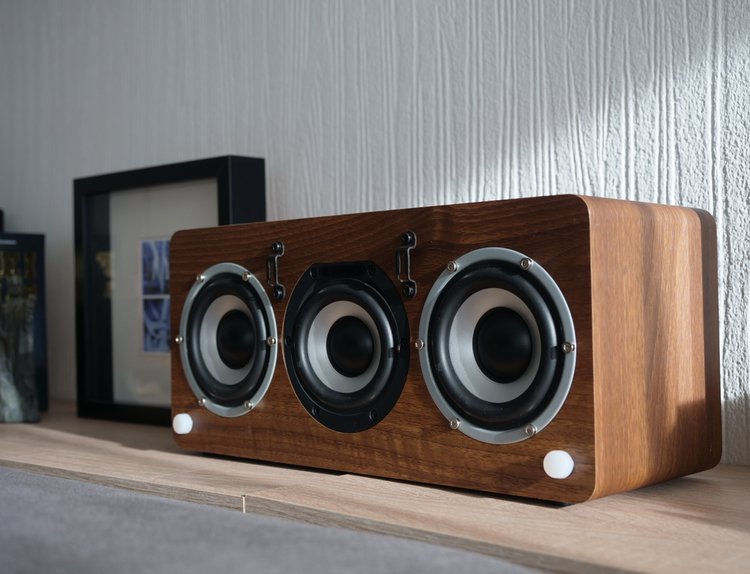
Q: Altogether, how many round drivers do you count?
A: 3